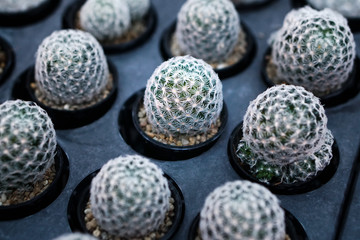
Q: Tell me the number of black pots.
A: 13